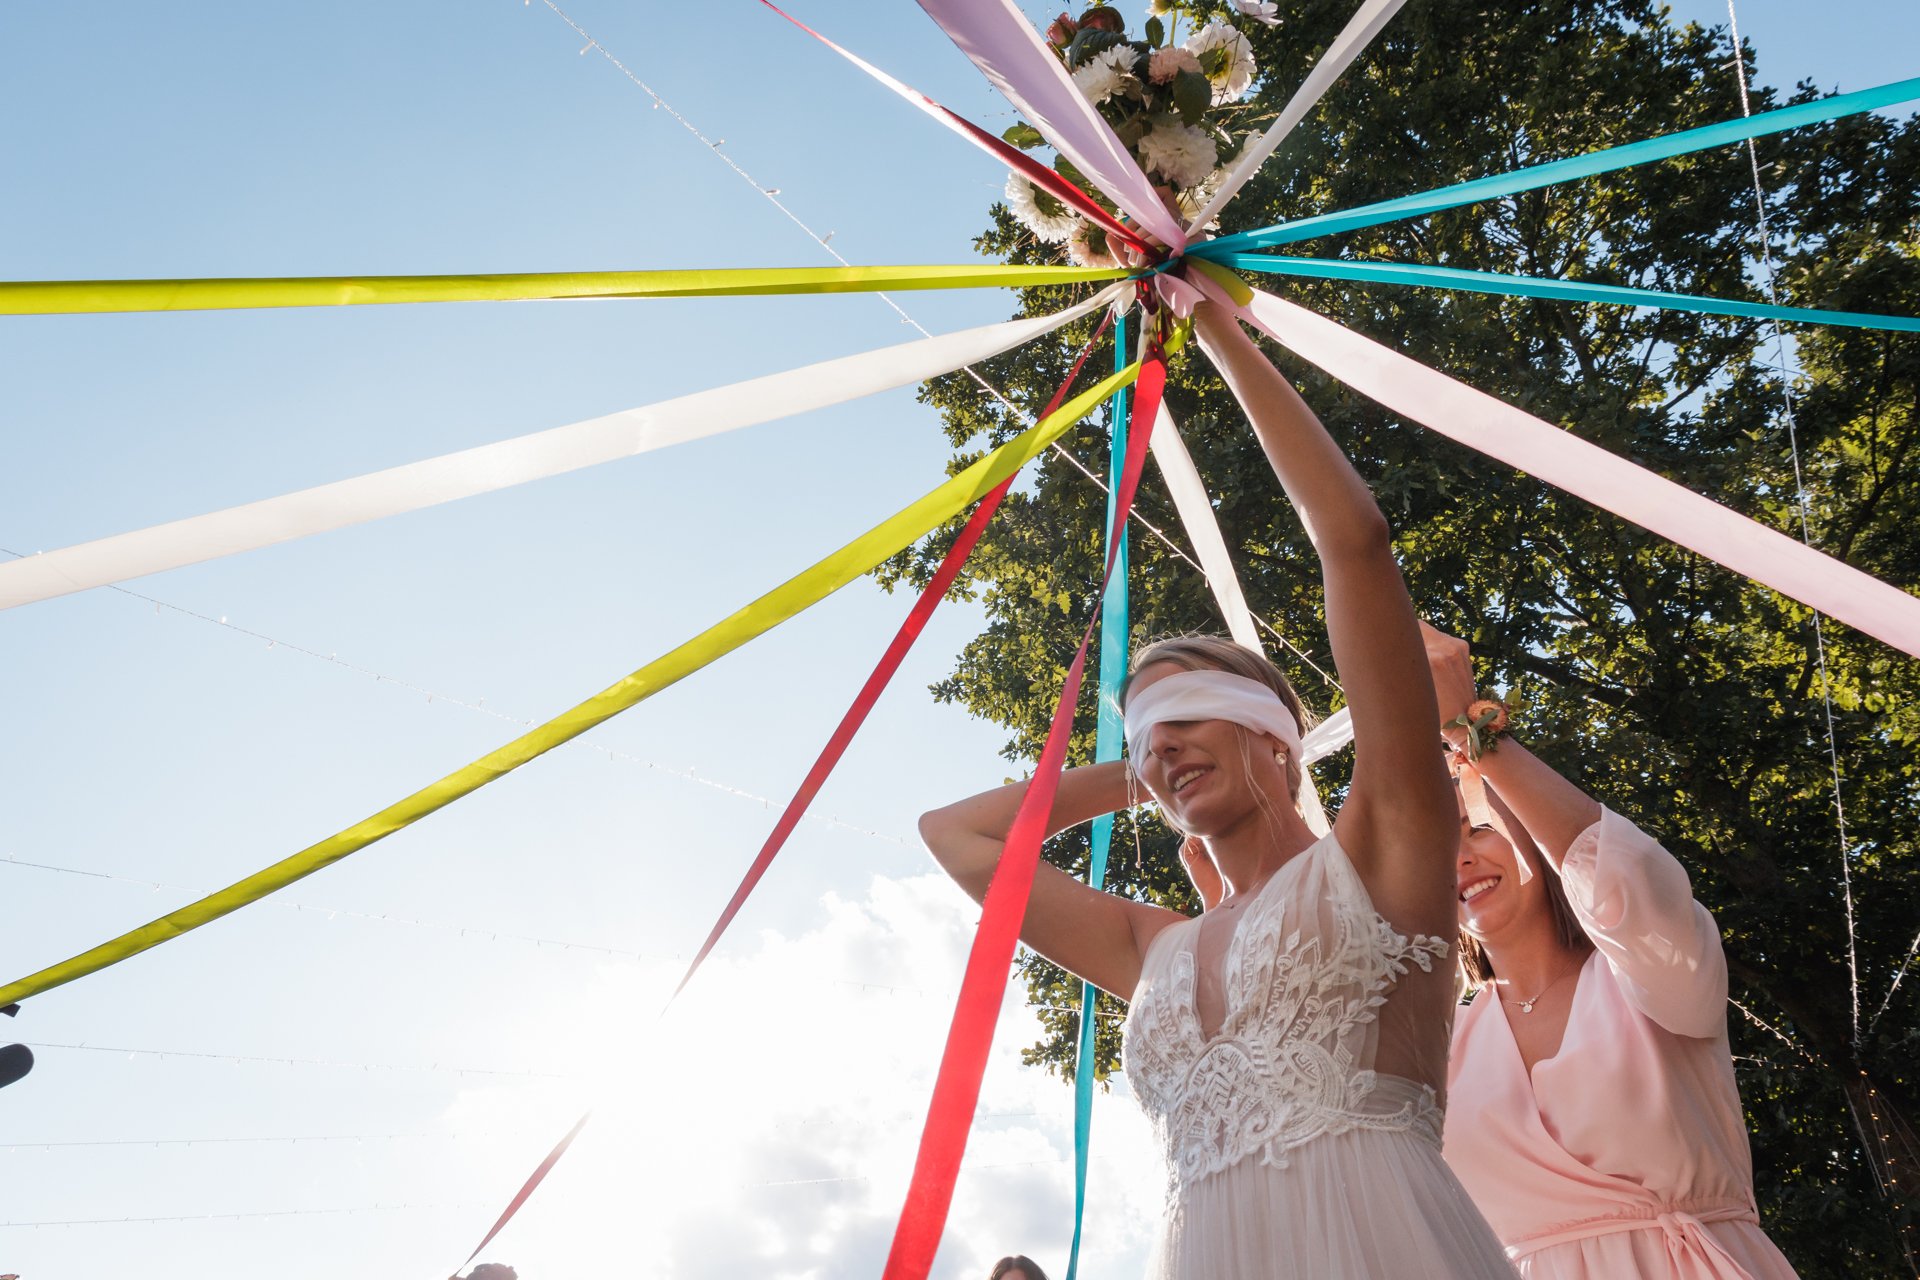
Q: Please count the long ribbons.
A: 13